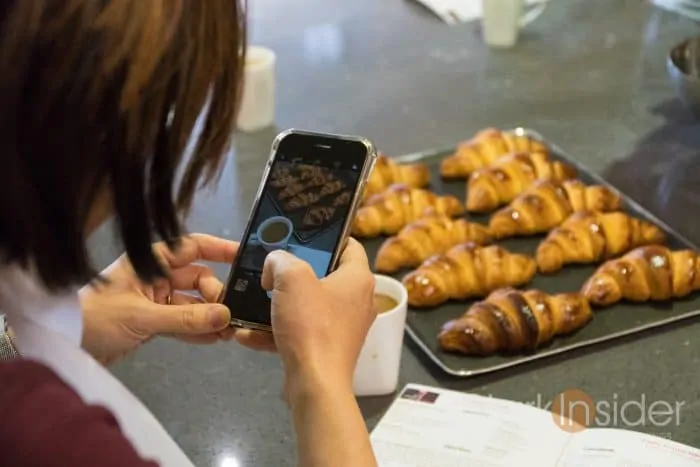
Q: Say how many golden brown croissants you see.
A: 10